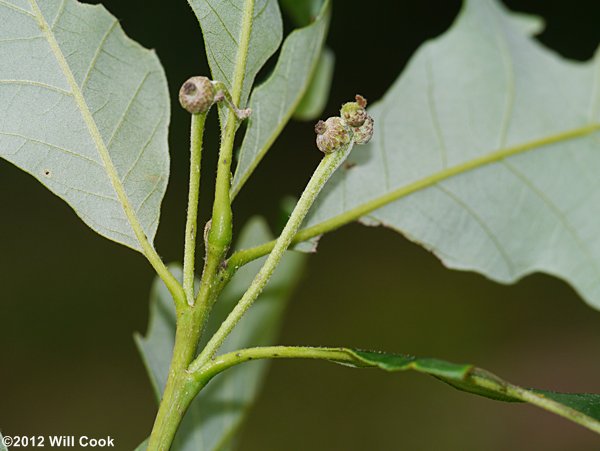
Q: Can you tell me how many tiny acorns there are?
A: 4